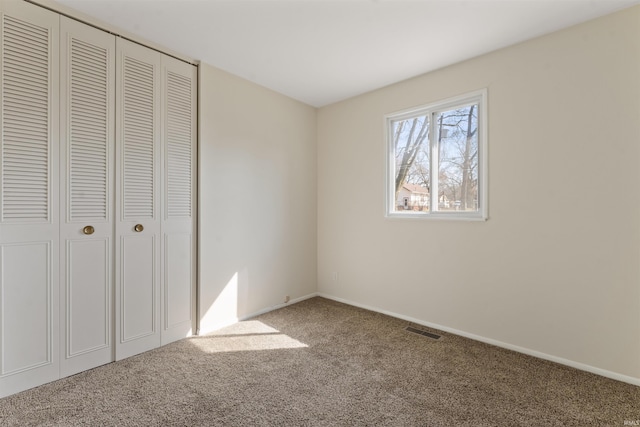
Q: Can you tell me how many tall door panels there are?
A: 4